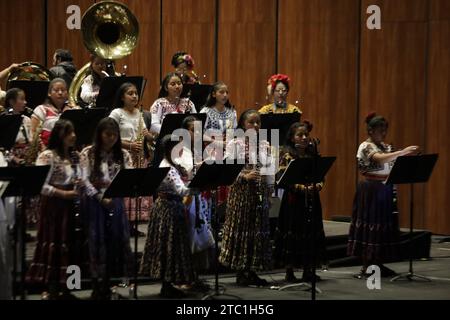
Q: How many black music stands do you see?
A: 12